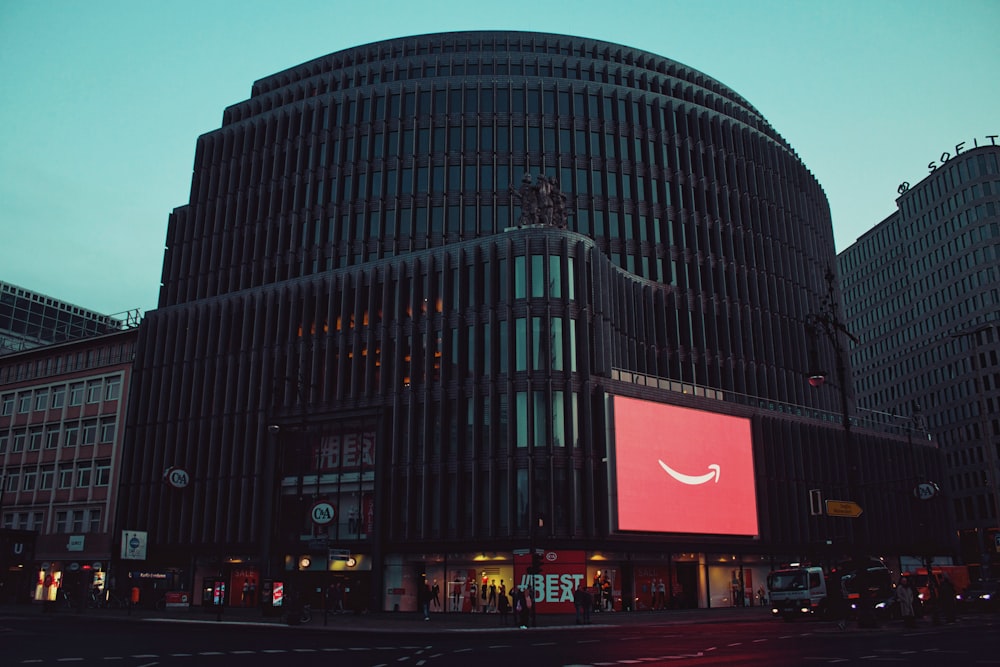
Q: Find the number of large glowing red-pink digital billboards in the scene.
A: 1